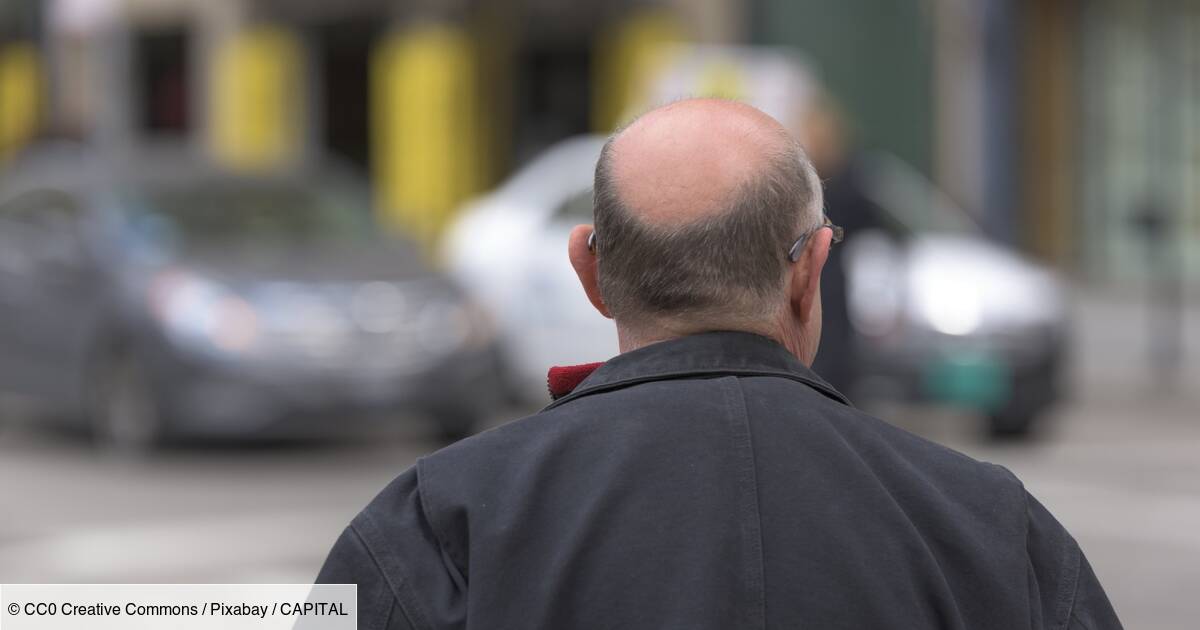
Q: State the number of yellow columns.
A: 4